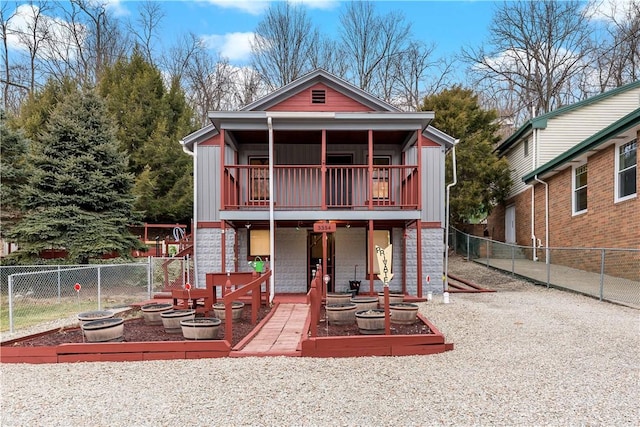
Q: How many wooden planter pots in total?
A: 12